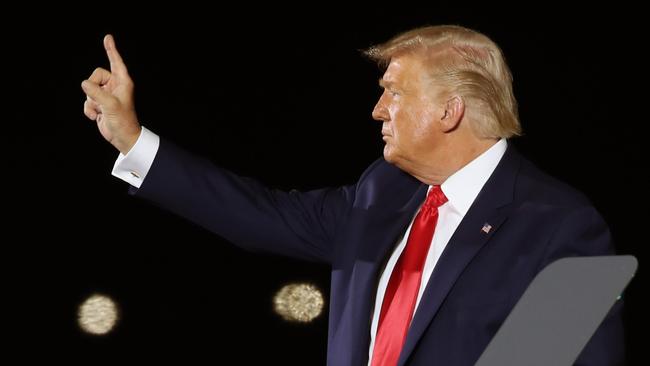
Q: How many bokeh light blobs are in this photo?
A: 2